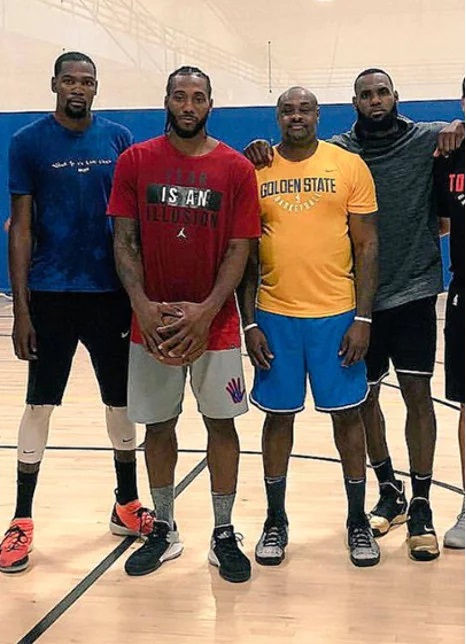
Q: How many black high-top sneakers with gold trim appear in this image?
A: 2